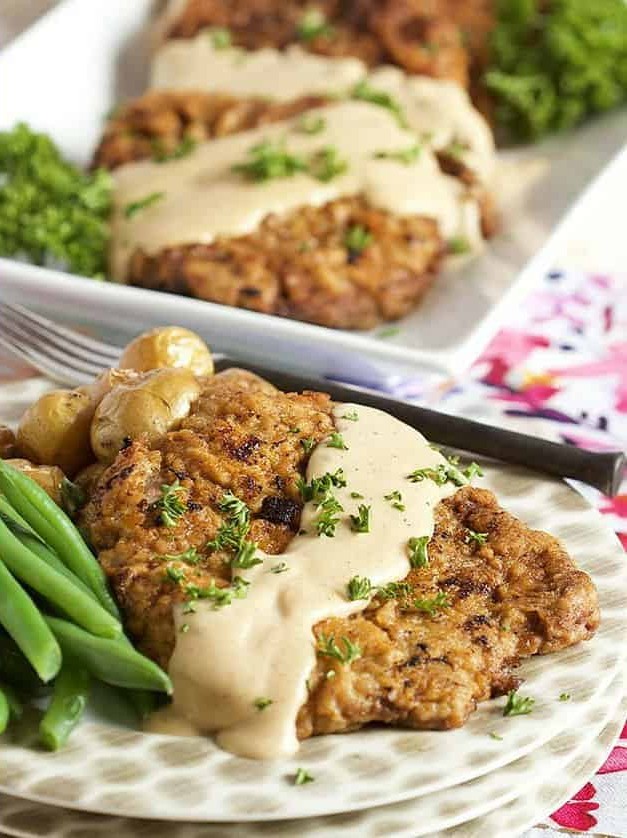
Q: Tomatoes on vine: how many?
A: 0